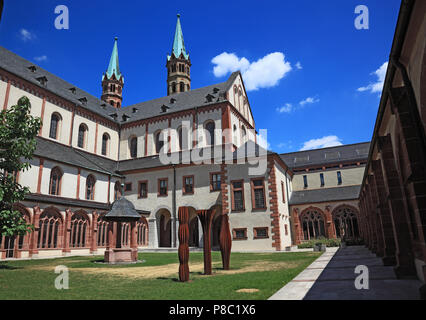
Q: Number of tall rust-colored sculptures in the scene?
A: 3